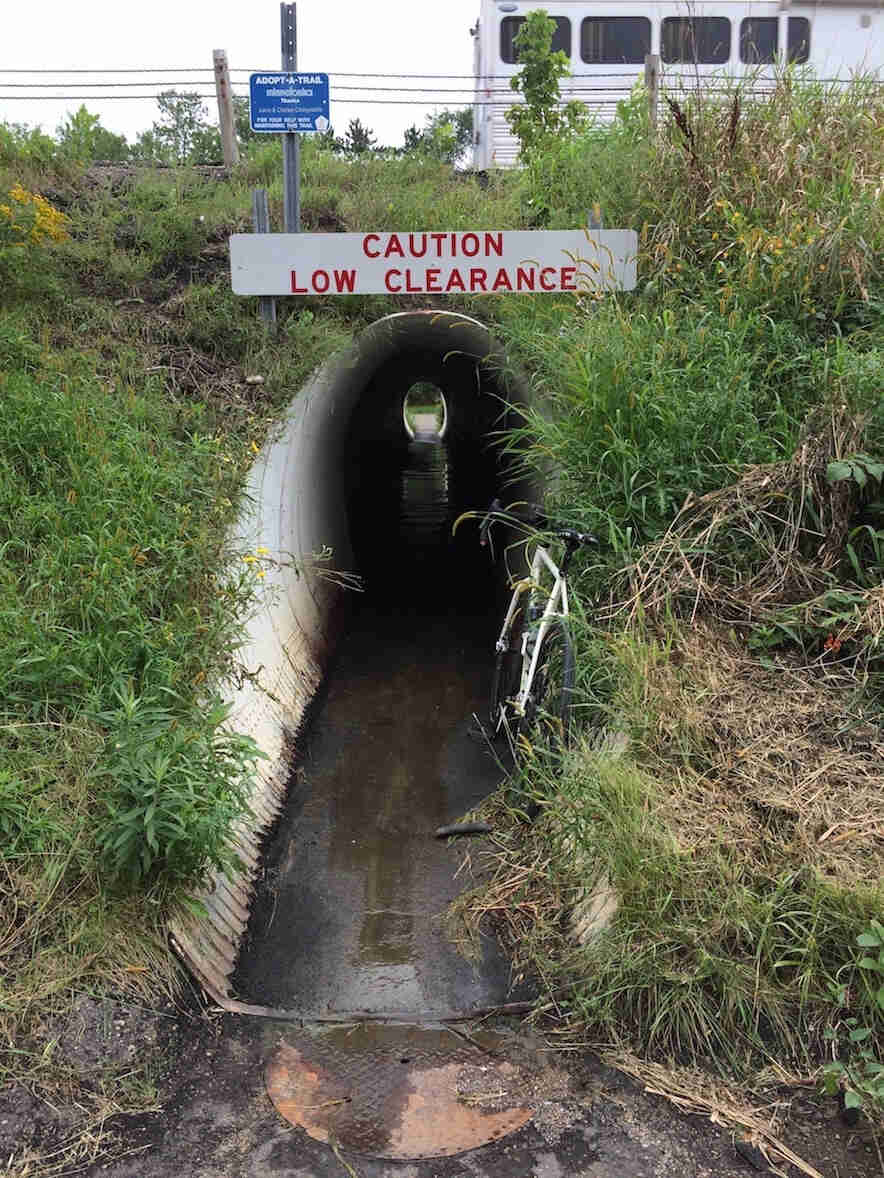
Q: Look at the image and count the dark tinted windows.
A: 4